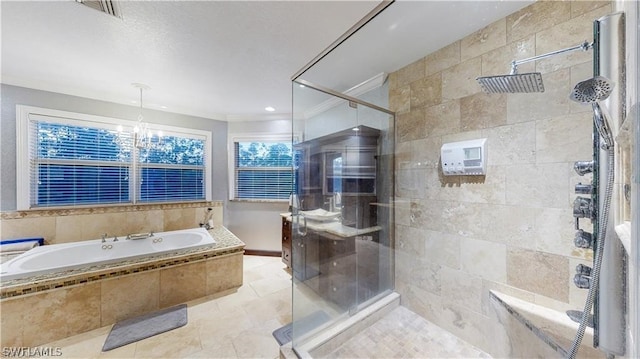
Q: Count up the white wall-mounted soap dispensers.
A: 1